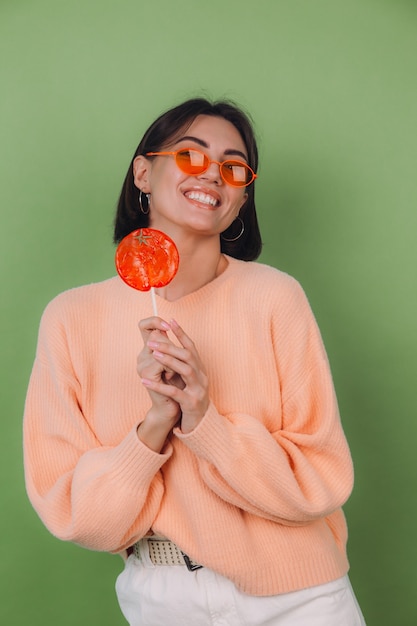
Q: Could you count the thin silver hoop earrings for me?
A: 2